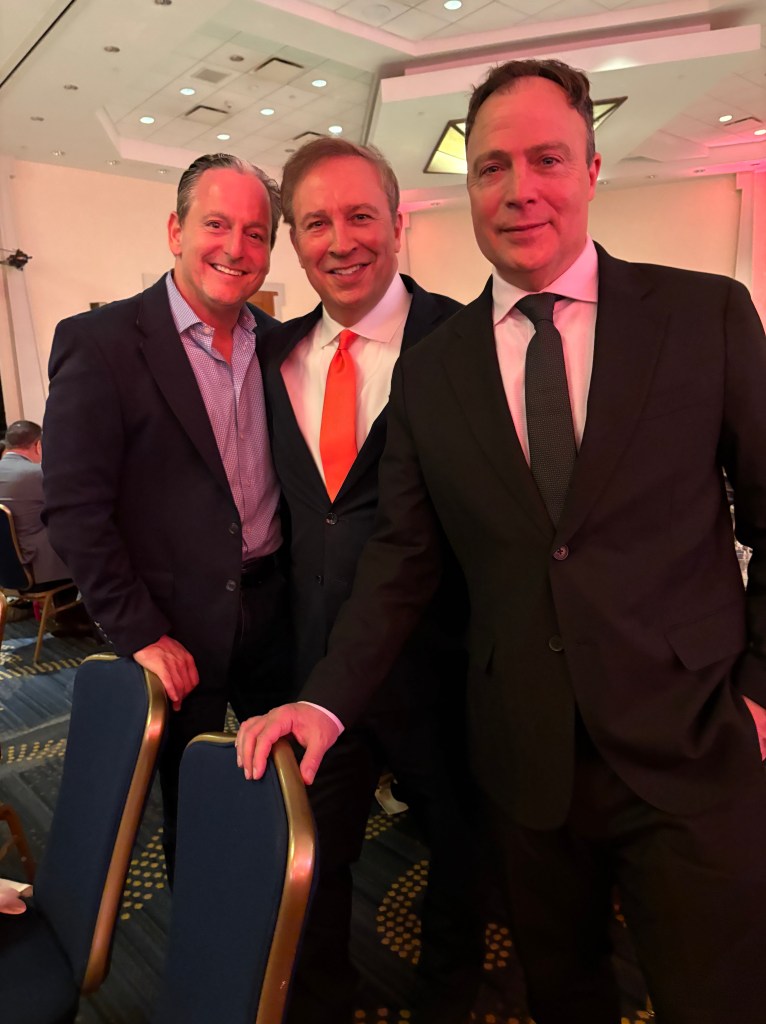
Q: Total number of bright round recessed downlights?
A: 9